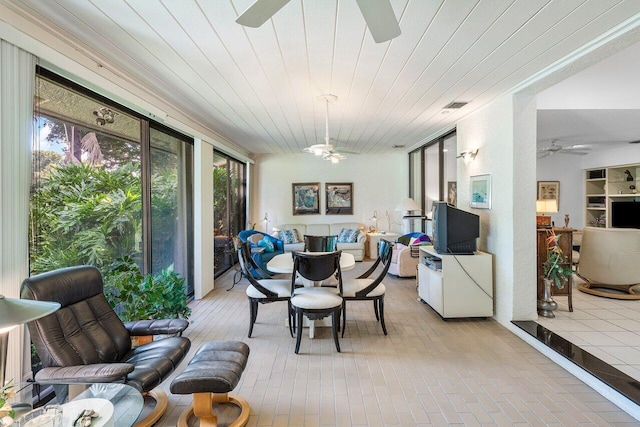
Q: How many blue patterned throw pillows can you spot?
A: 2